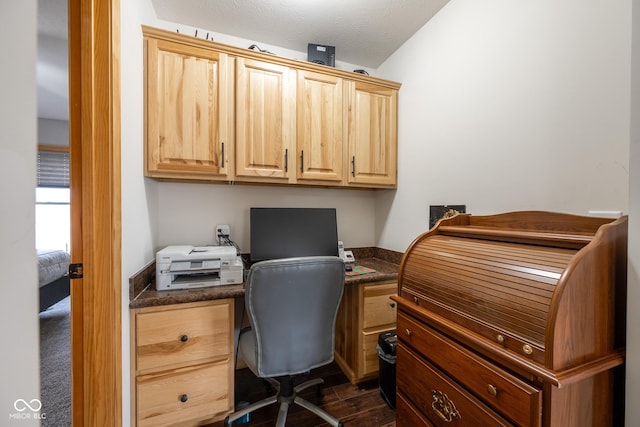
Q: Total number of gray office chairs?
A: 1